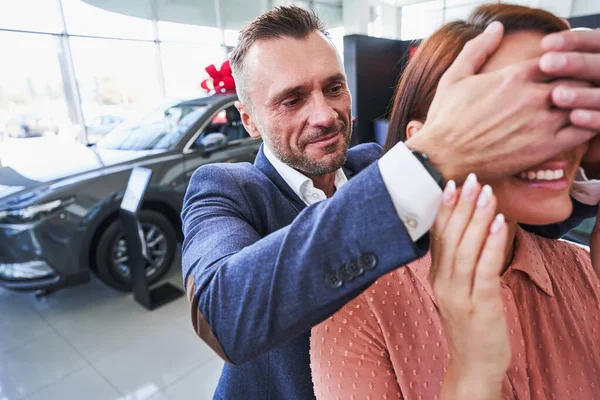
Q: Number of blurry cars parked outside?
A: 2